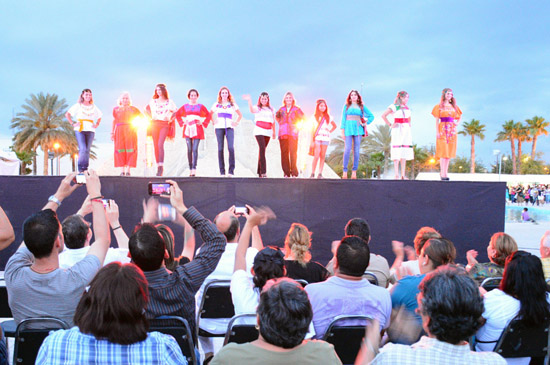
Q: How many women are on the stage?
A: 11